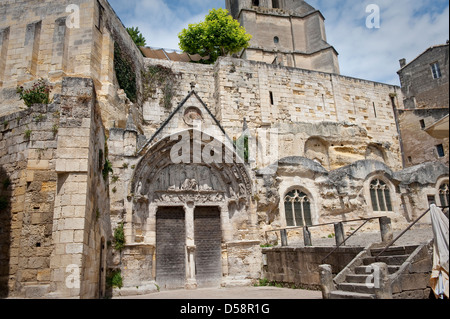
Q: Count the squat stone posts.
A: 6